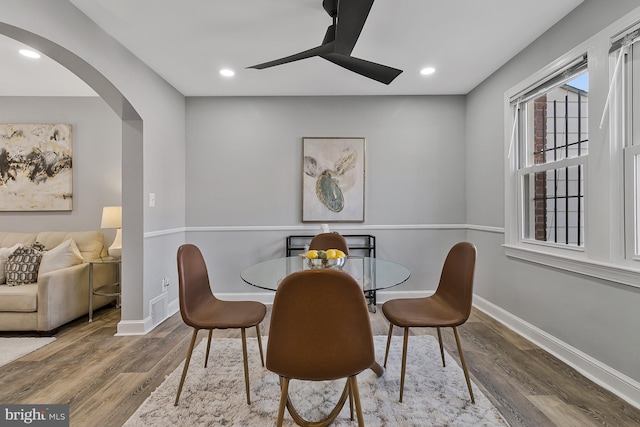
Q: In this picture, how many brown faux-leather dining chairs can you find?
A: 4